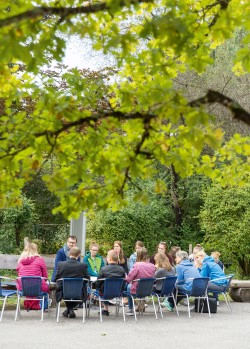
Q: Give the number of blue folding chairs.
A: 8